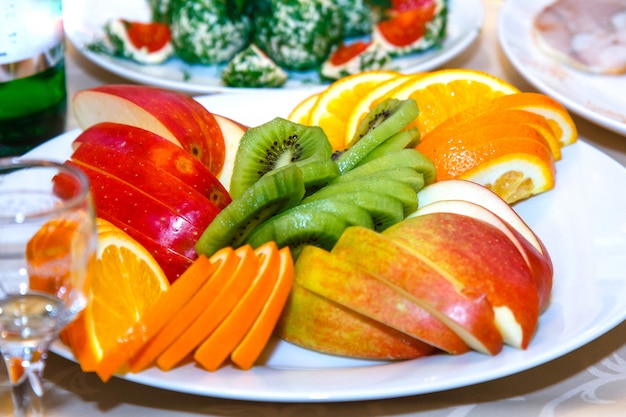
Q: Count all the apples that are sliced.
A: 2